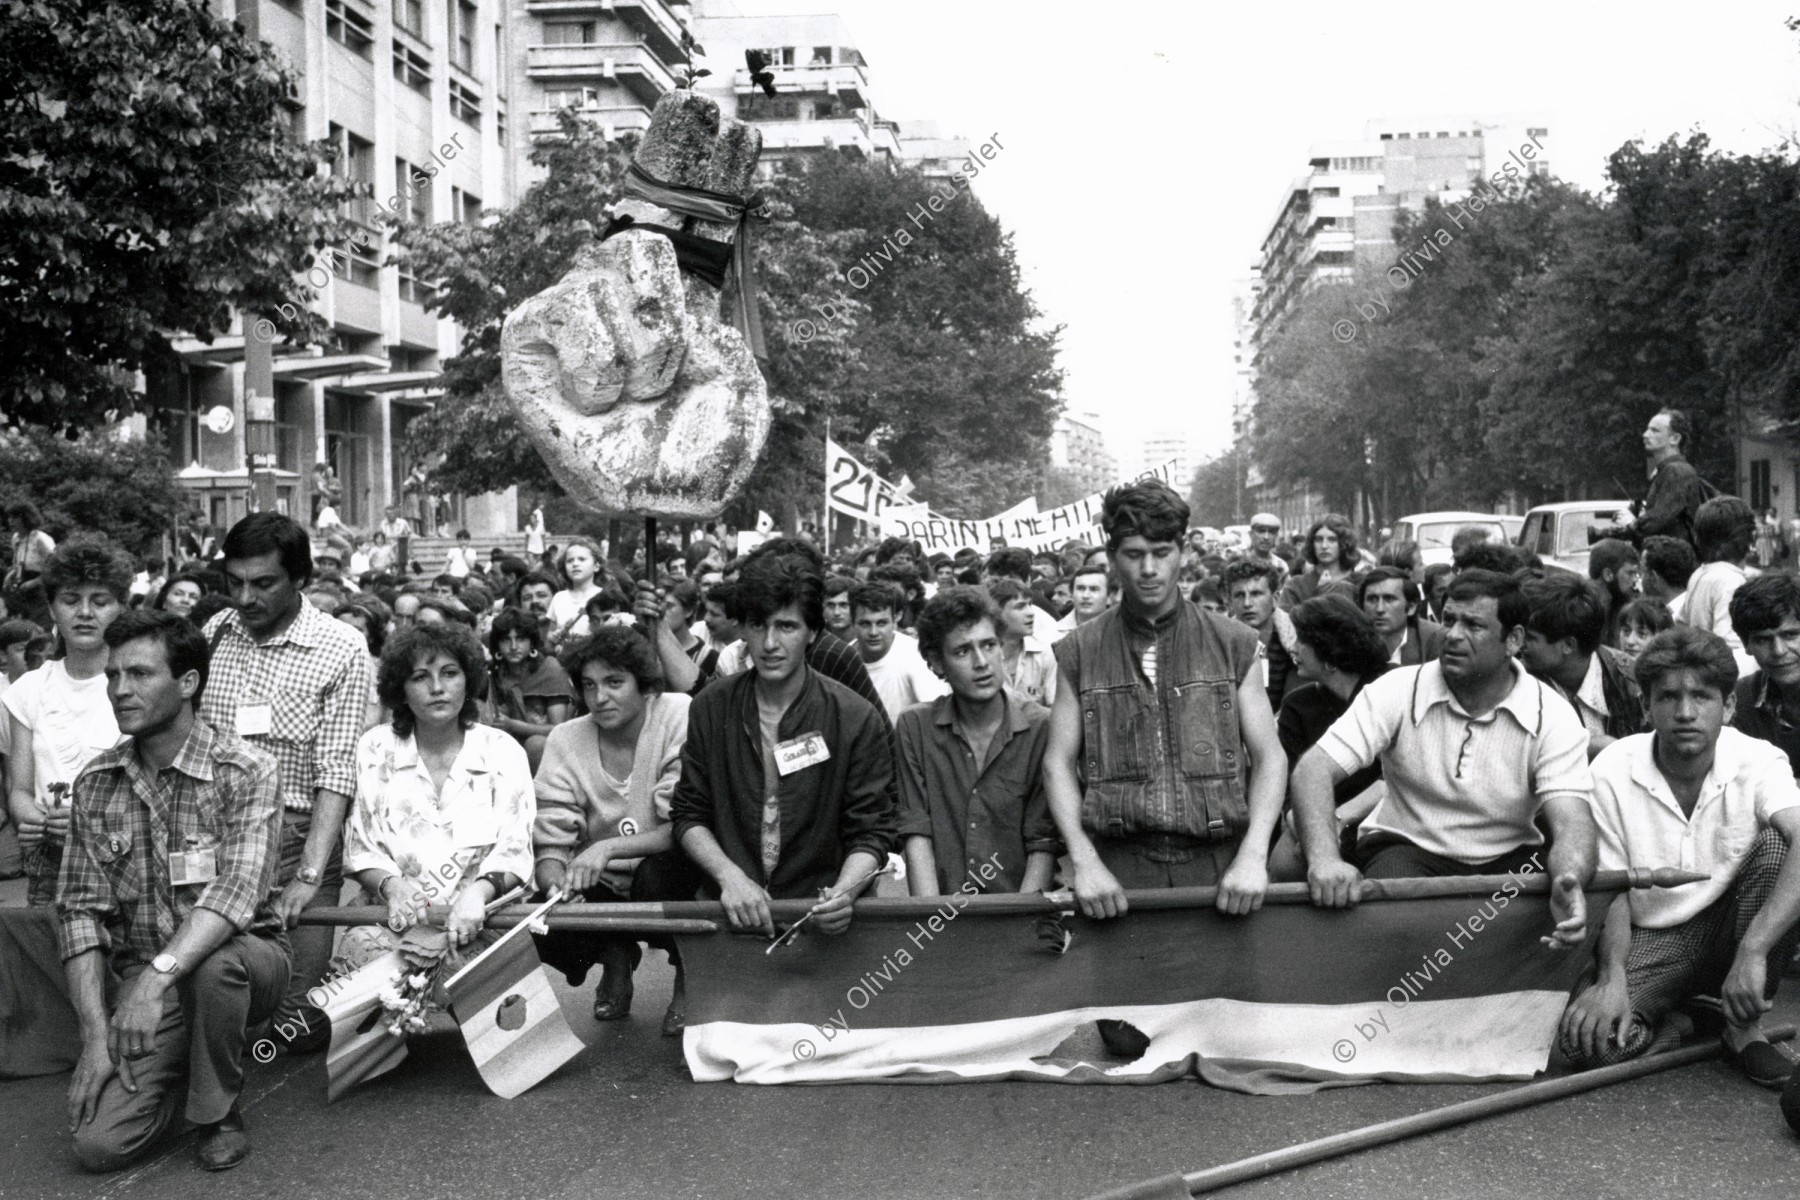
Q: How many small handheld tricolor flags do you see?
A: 2